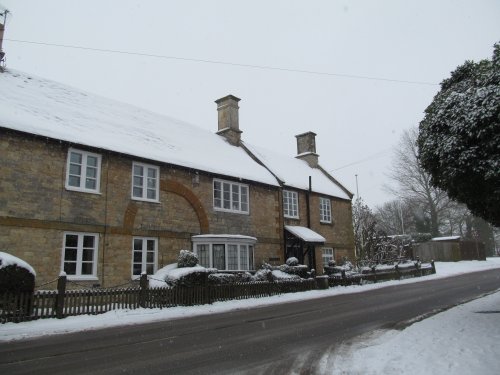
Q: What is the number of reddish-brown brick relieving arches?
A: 1